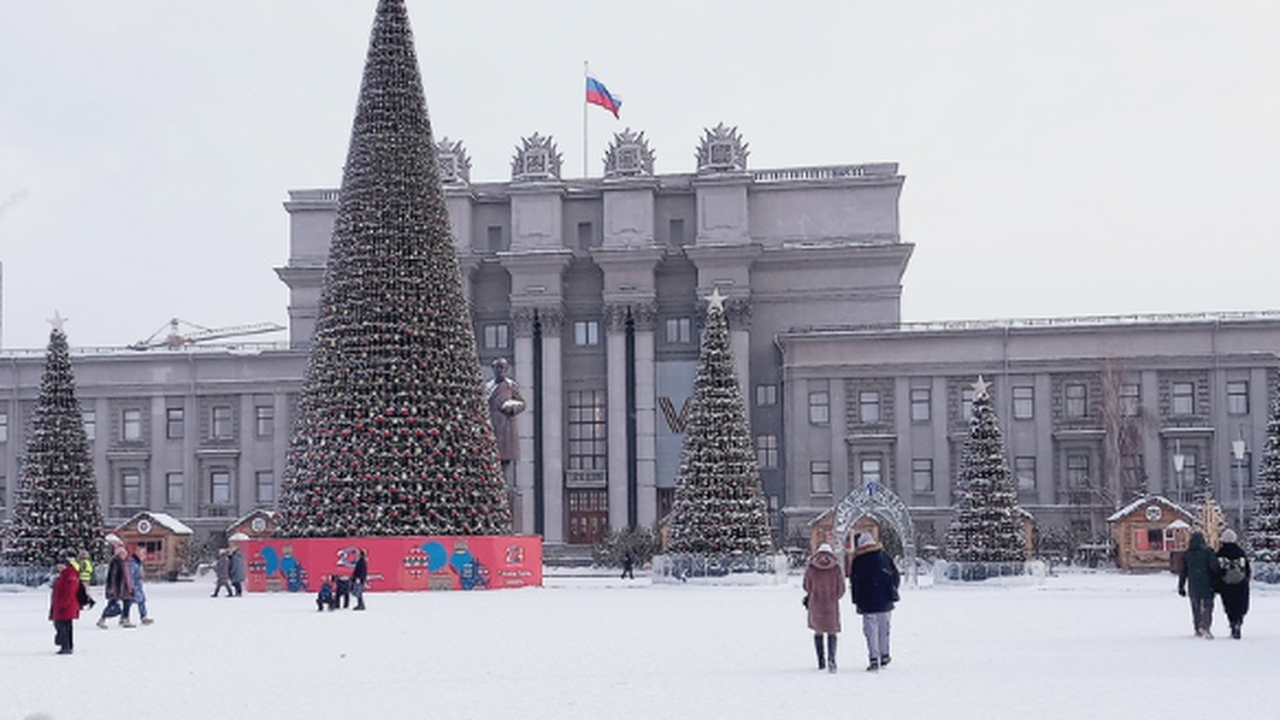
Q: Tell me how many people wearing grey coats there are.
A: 2